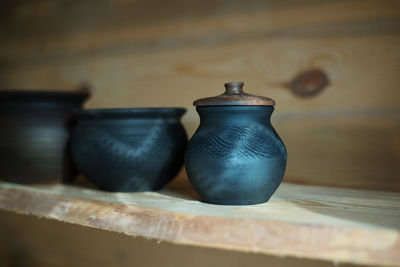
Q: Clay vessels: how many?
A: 3